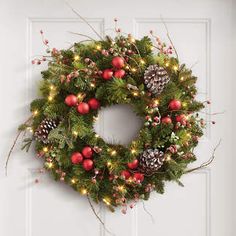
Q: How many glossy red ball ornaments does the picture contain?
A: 15